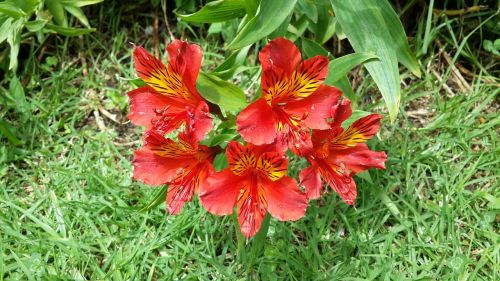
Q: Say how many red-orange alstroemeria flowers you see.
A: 5